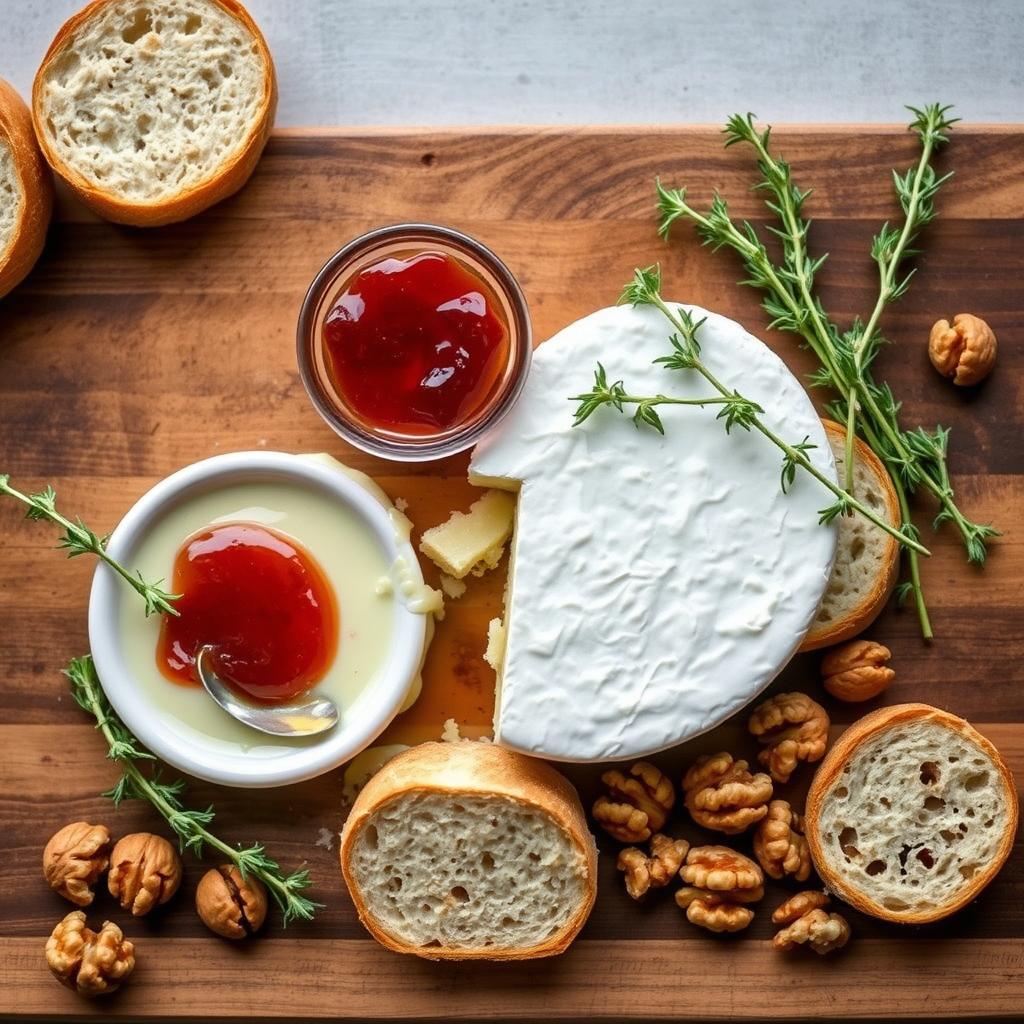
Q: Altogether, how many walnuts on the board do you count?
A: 13